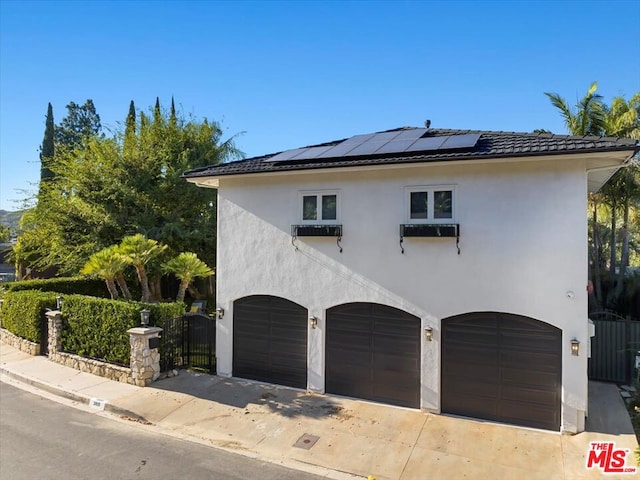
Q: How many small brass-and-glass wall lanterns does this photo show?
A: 4